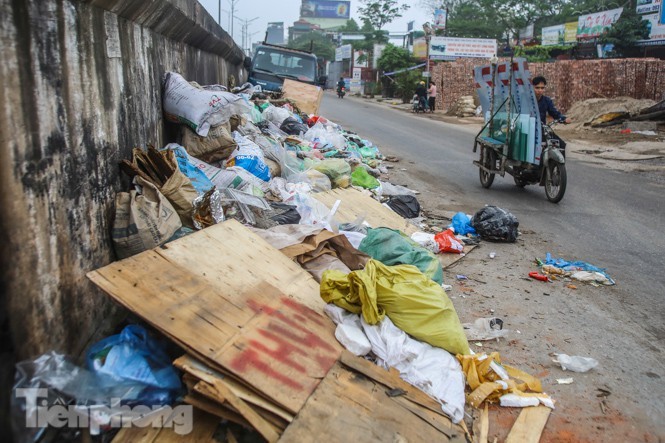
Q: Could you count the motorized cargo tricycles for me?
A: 1